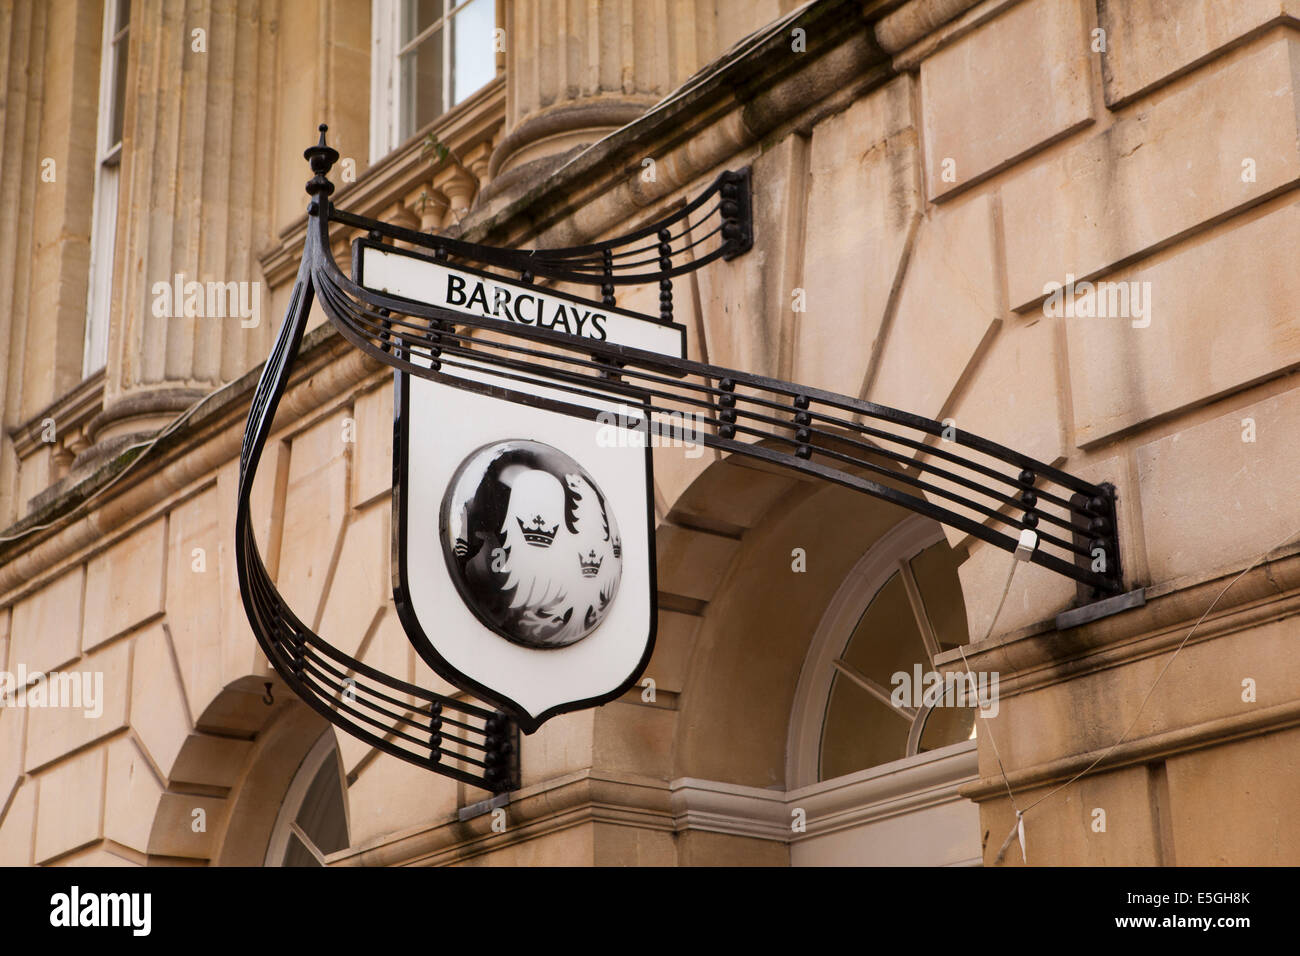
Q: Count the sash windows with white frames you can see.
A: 2